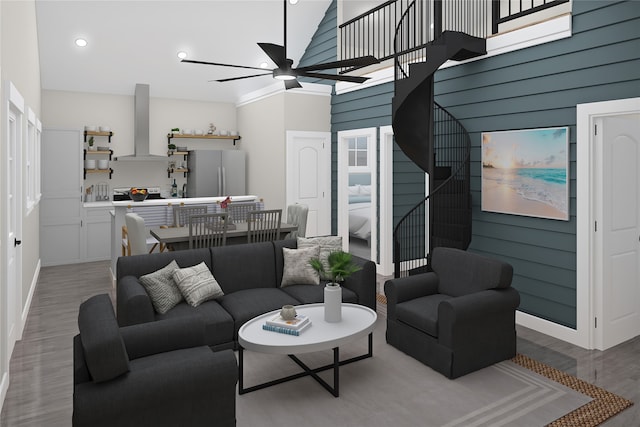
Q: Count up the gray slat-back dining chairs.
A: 4